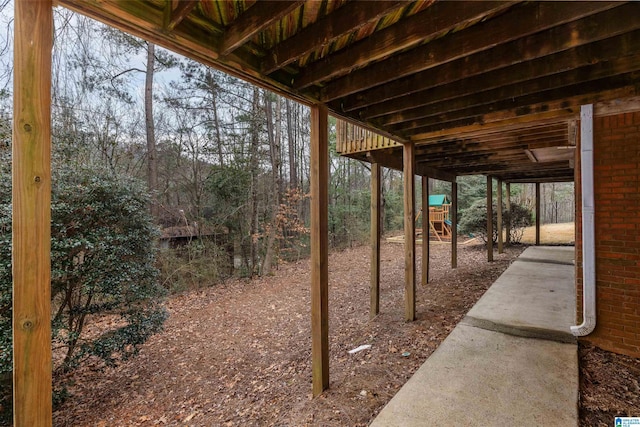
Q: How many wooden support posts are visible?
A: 10